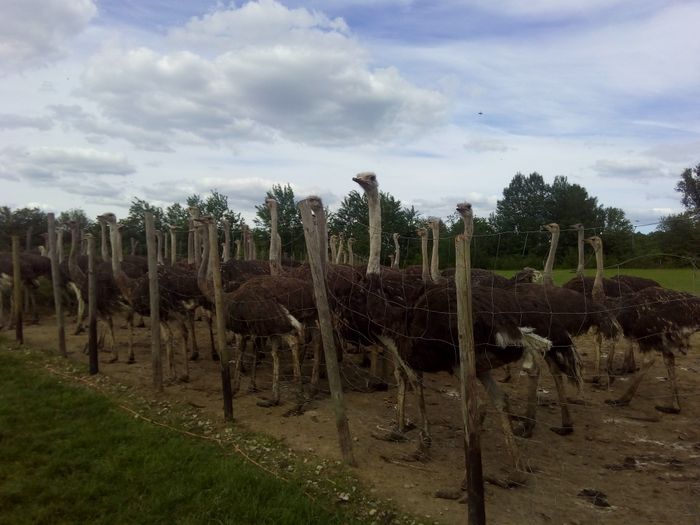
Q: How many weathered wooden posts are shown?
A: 7